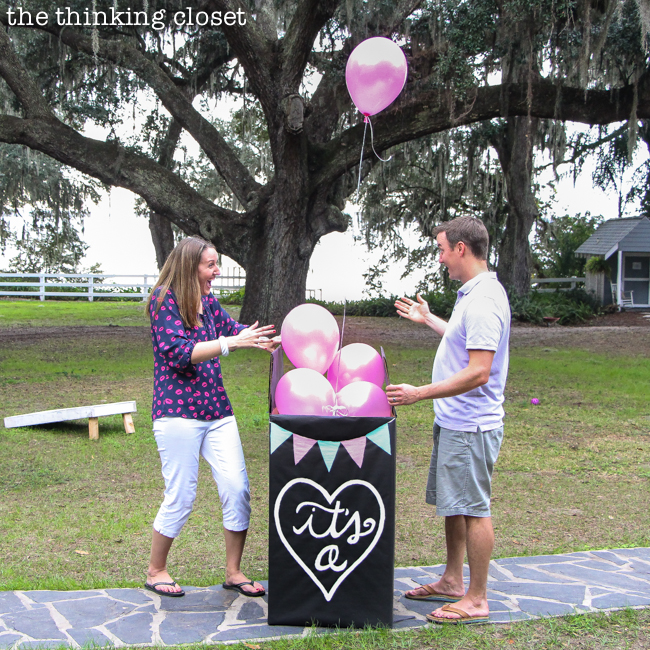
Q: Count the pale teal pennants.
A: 3